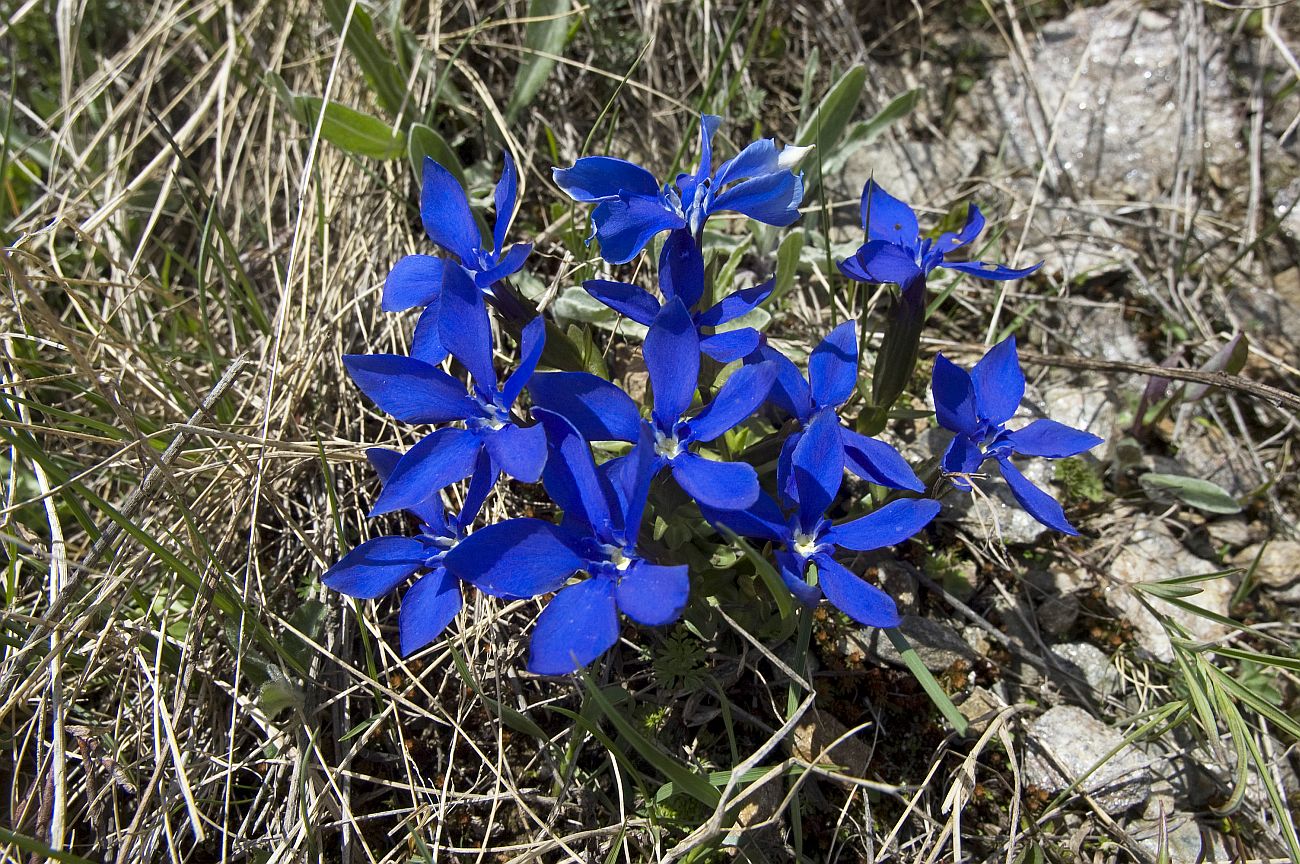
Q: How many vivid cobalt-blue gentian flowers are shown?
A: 11